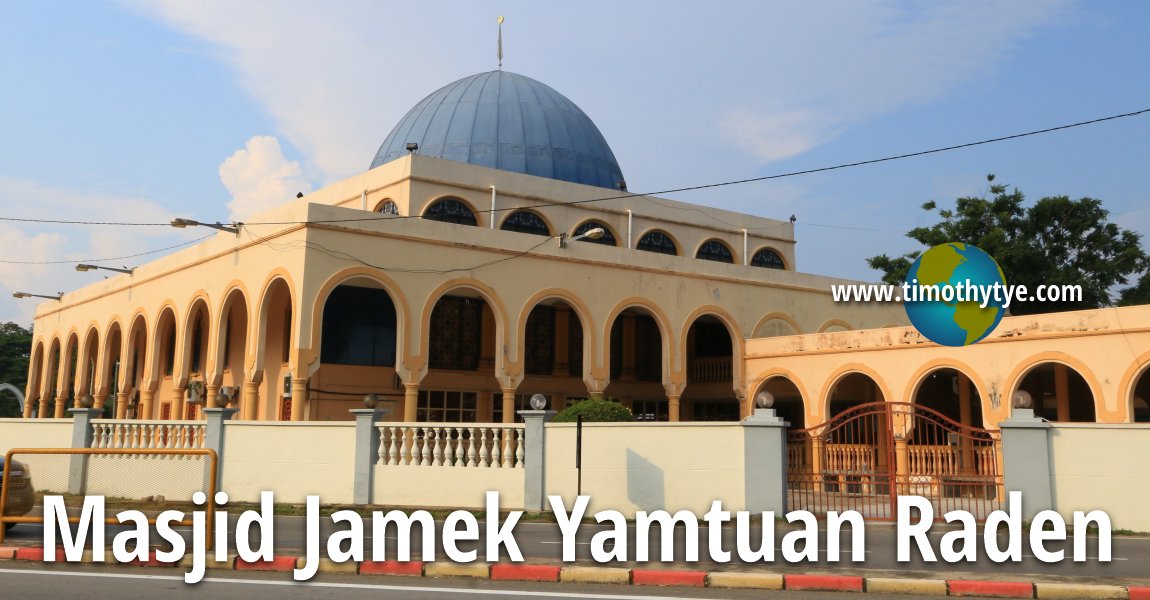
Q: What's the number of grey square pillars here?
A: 6